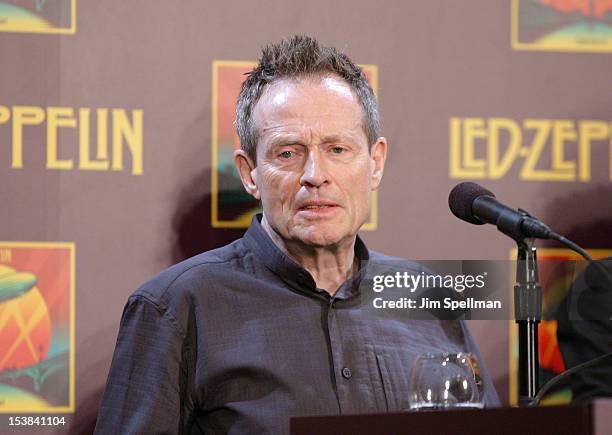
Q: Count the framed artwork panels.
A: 5